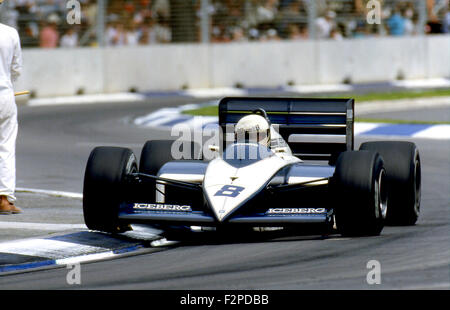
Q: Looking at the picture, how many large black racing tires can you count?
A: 4